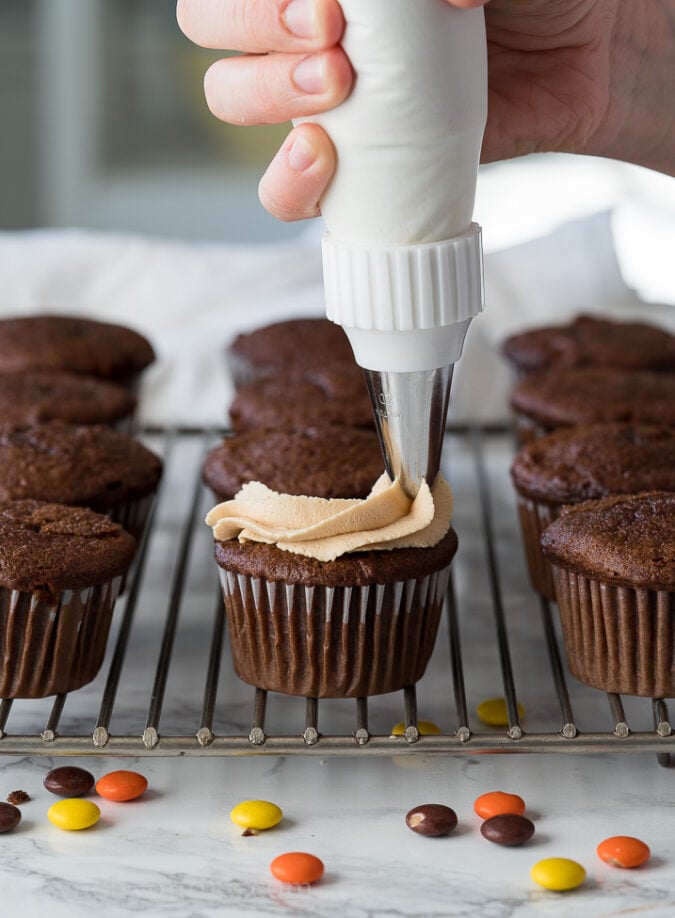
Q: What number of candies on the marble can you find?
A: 13